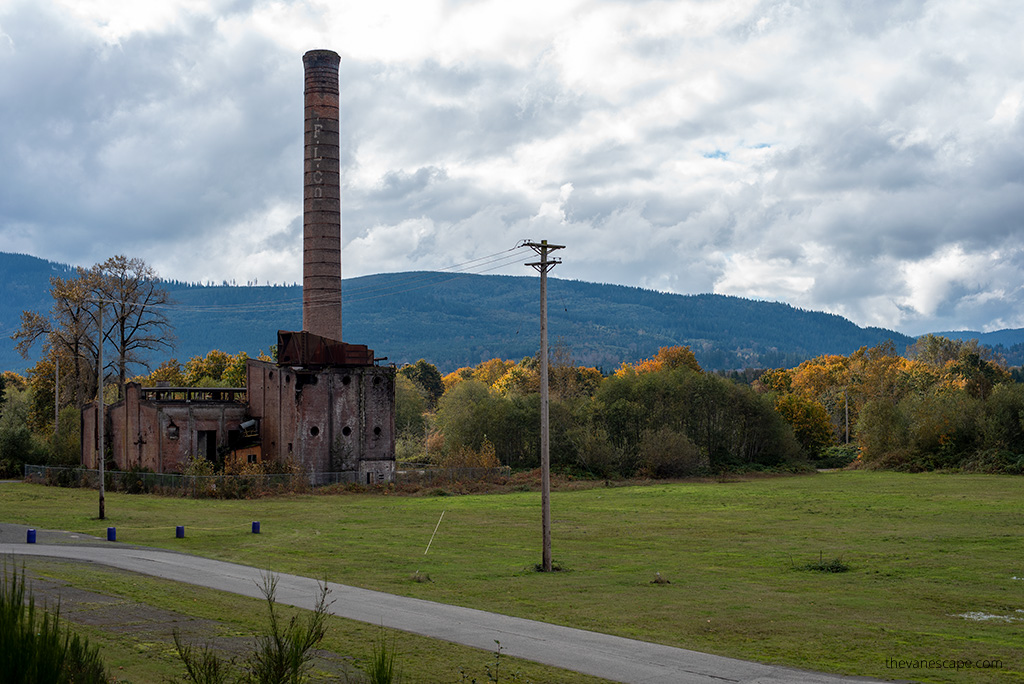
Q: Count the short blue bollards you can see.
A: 4